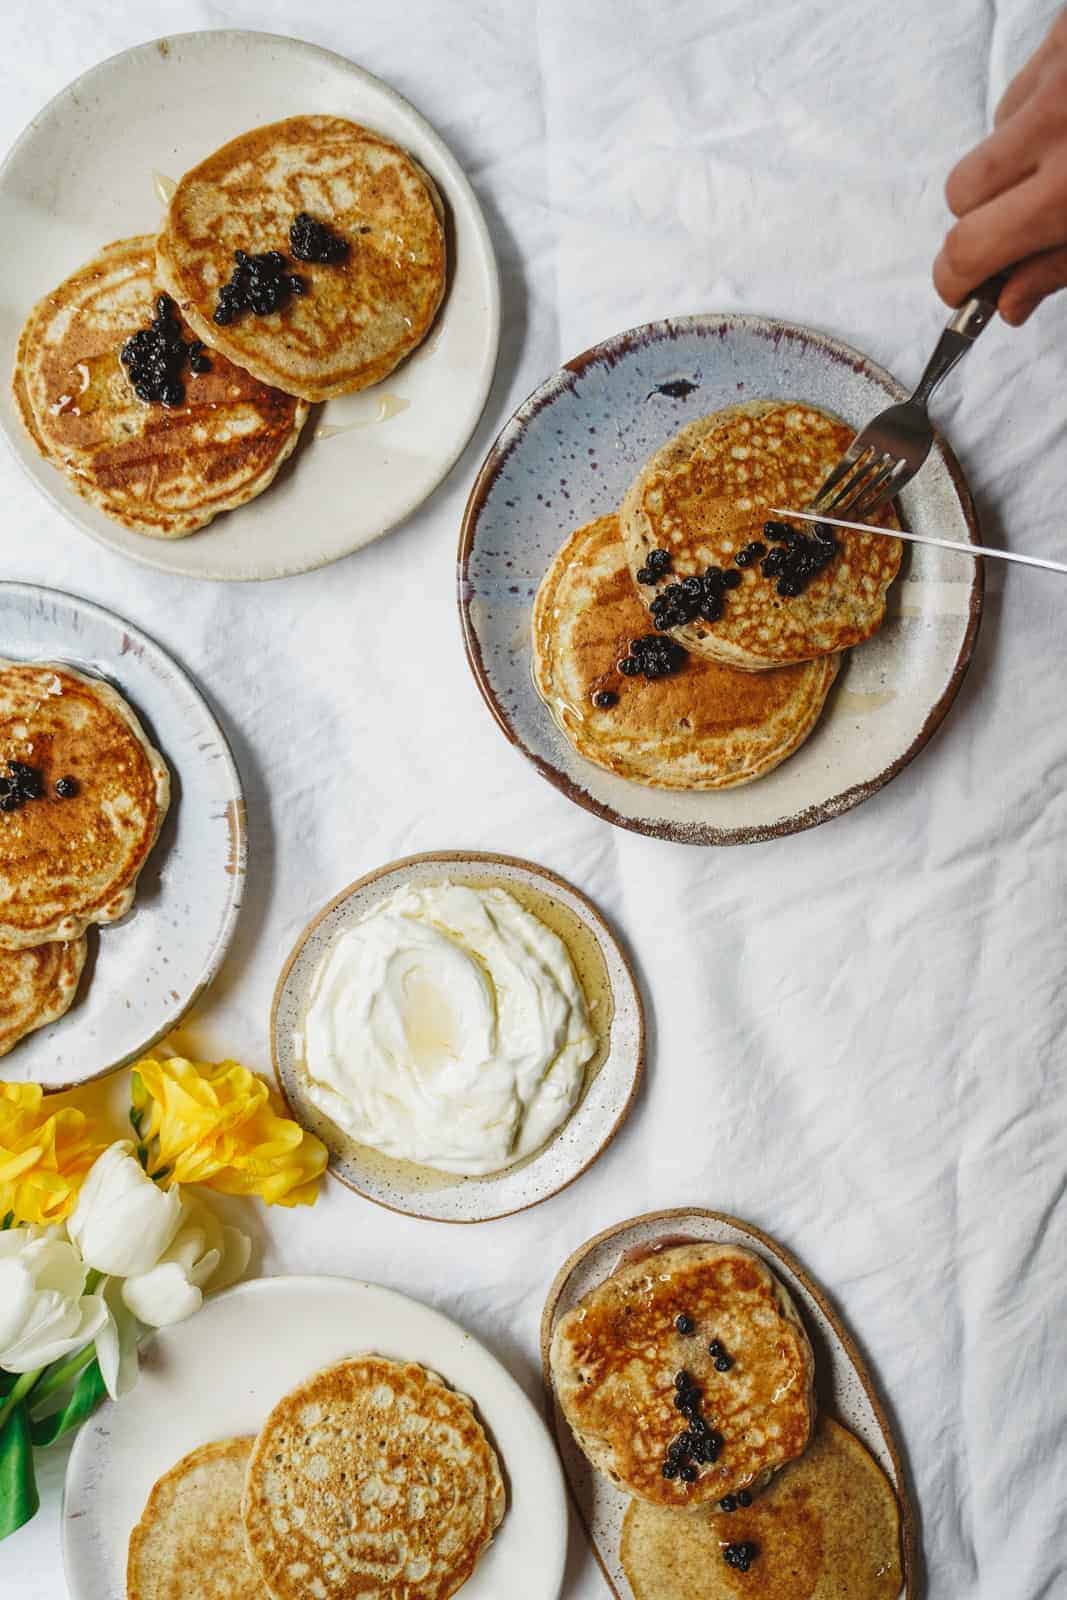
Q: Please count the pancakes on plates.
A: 10